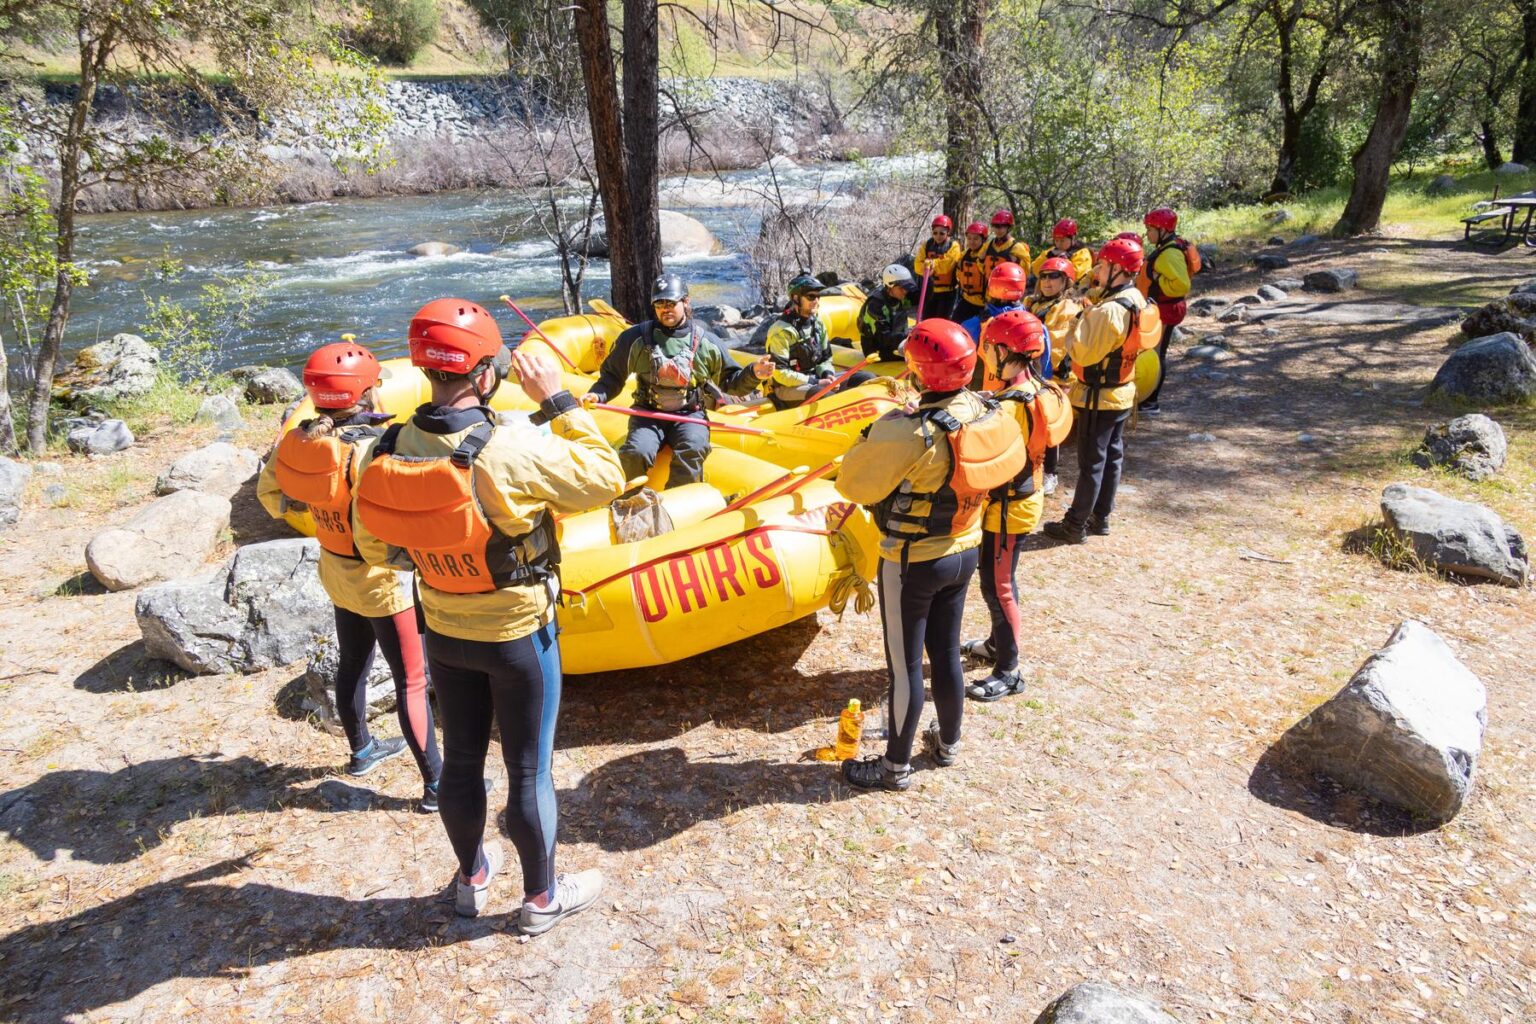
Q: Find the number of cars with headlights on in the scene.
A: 0